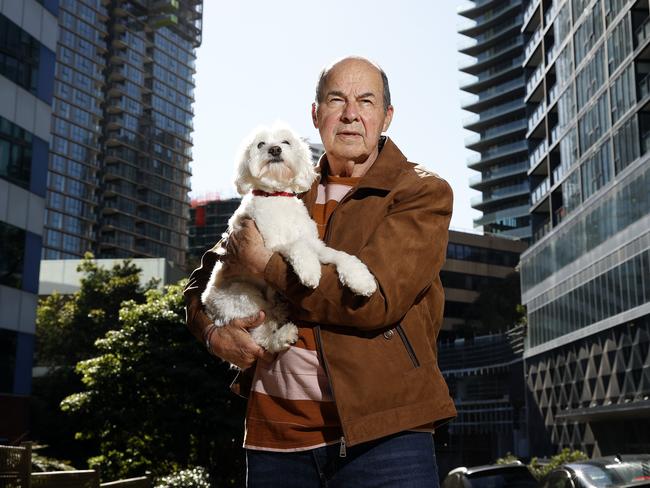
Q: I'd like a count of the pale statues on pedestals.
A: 0